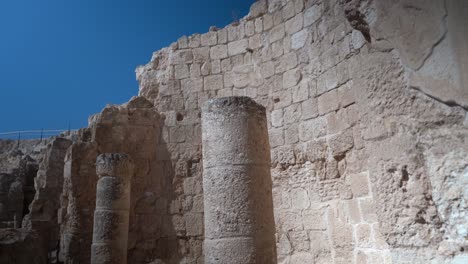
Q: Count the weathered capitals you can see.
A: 1